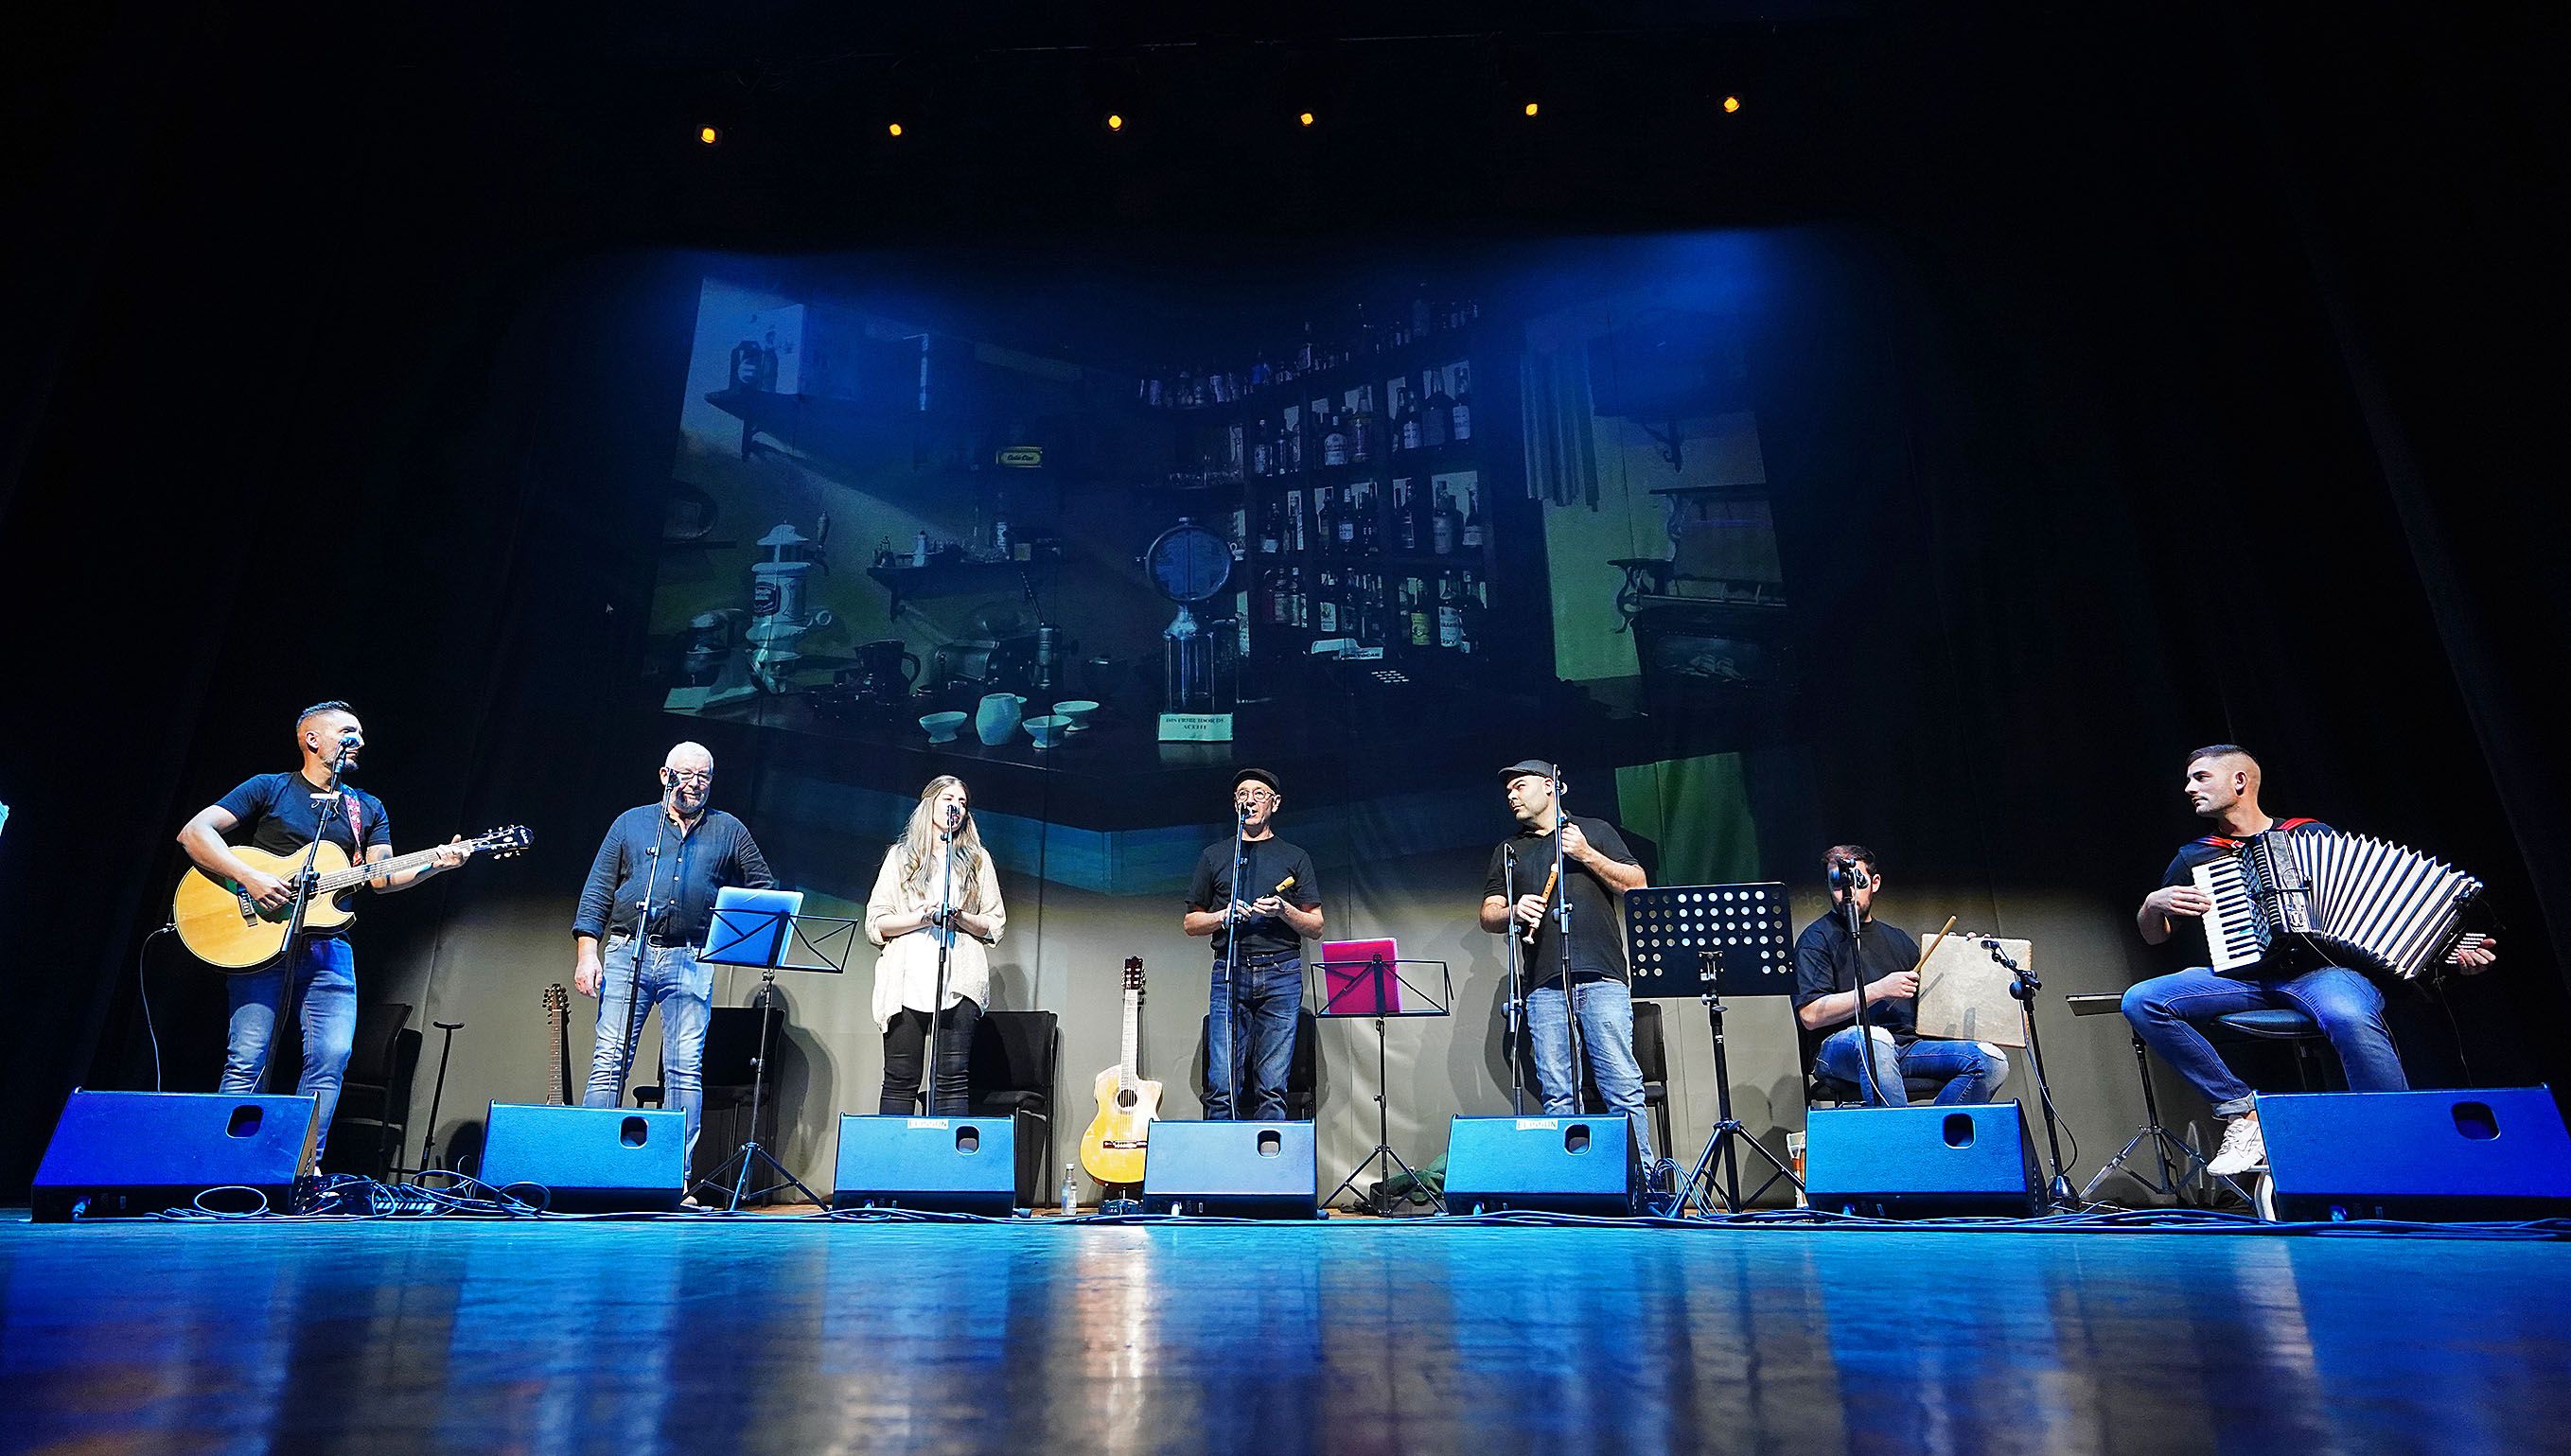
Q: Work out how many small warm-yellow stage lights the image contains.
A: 6